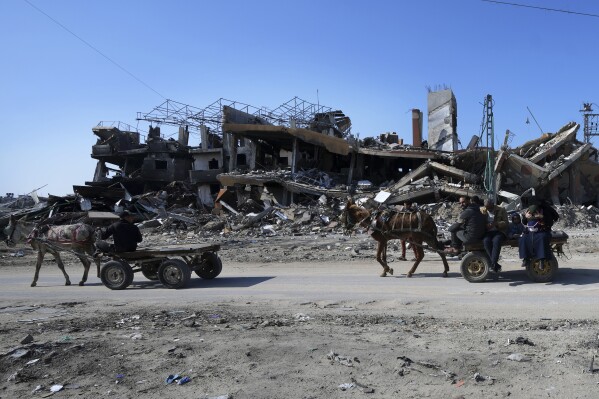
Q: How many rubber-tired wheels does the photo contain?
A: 6